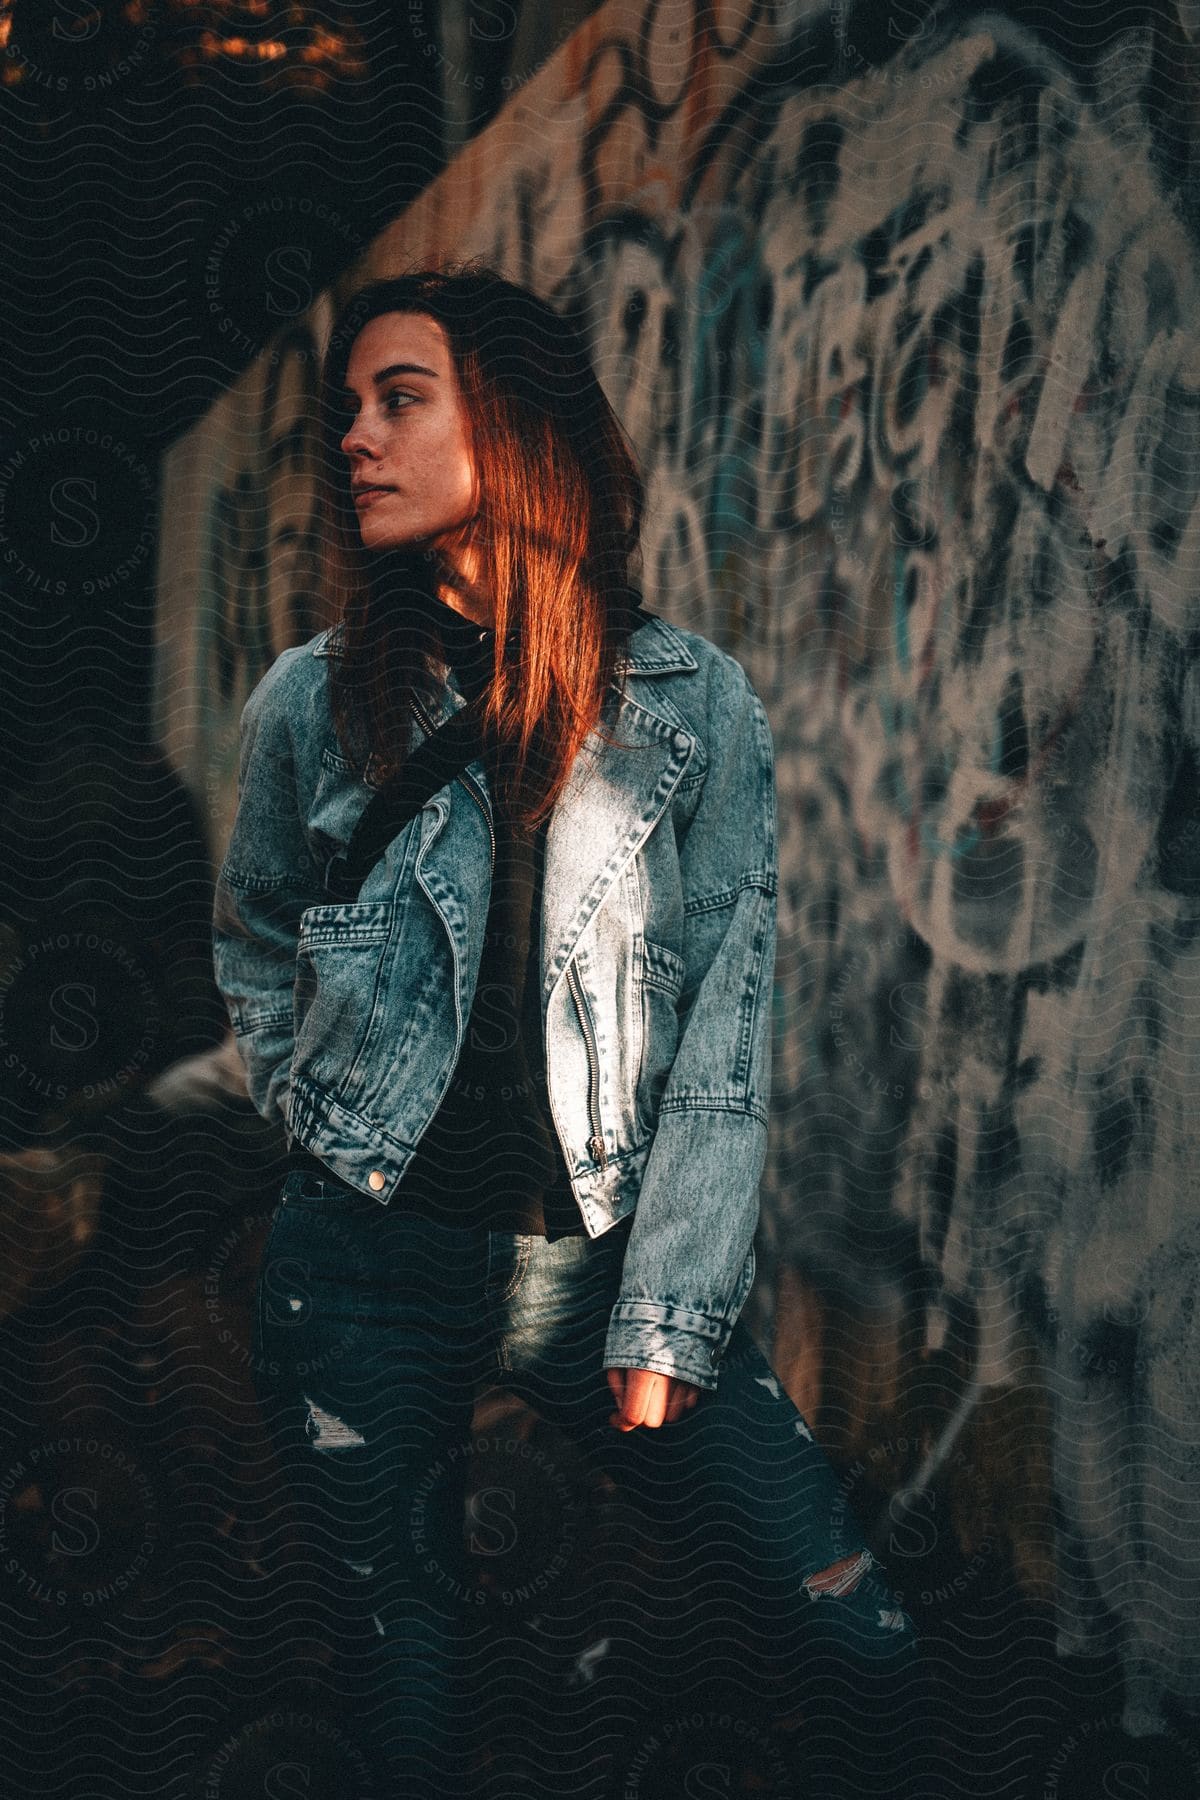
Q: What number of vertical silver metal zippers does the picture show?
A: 2